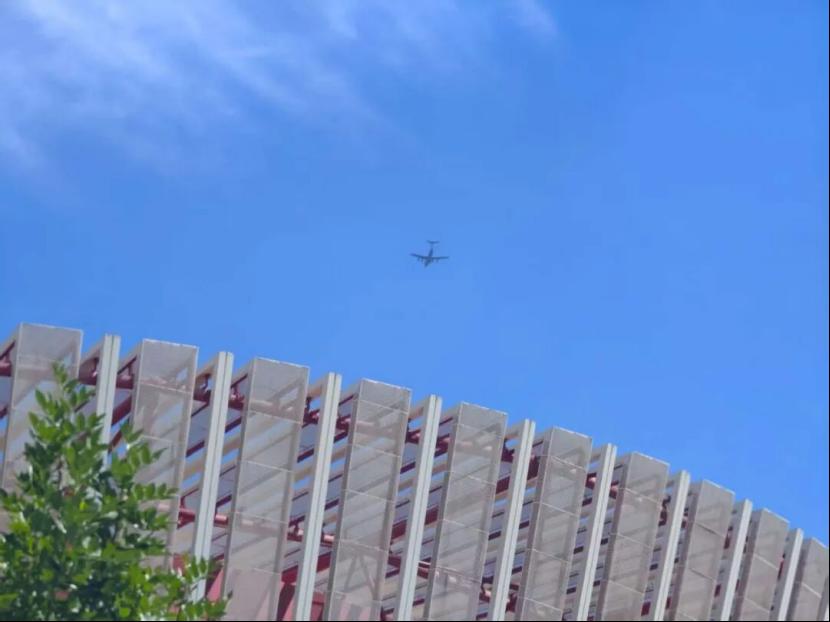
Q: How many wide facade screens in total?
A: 10